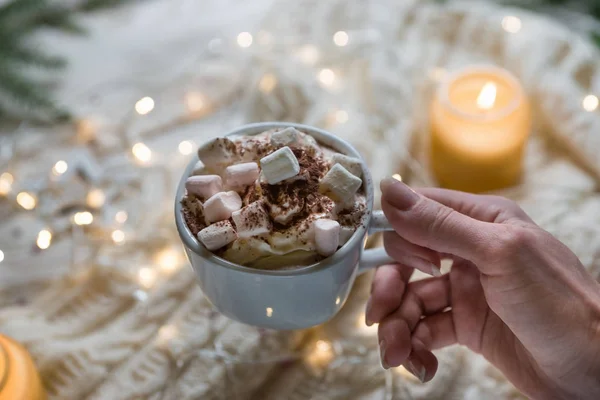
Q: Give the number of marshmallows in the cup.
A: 11